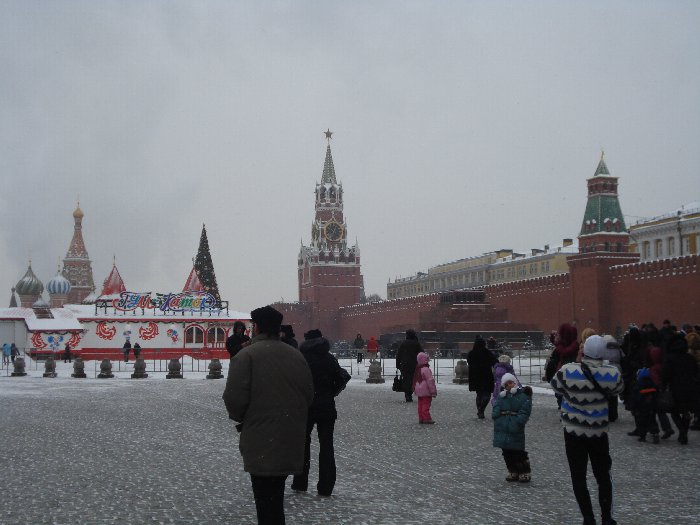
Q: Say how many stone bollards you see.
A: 9